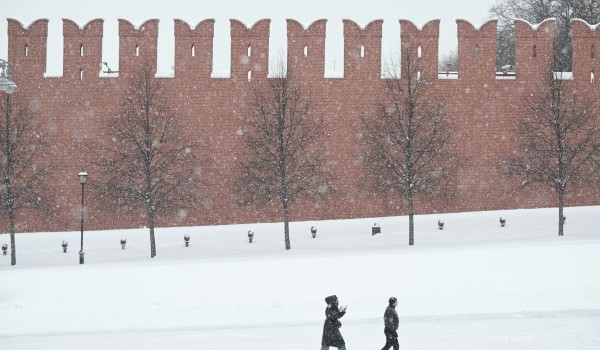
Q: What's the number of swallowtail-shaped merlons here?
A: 11